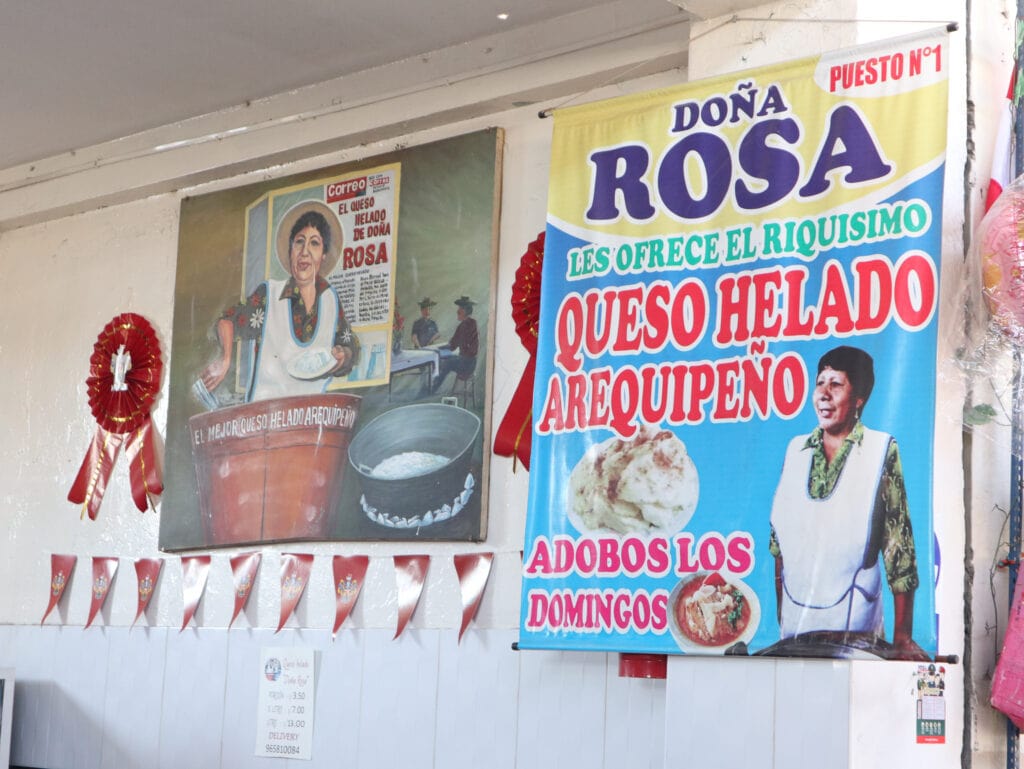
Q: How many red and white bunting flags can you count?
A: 9